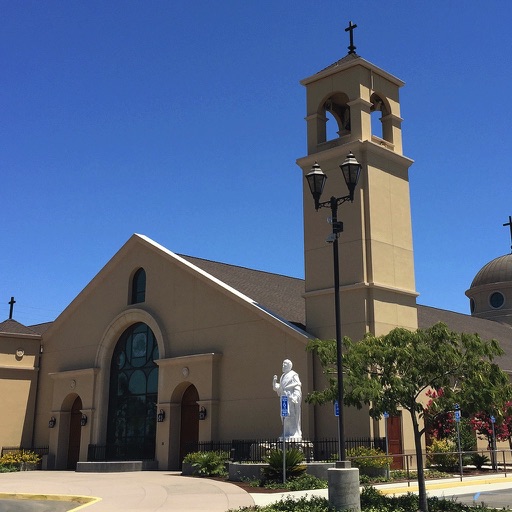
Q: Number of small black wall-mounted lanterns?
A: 4